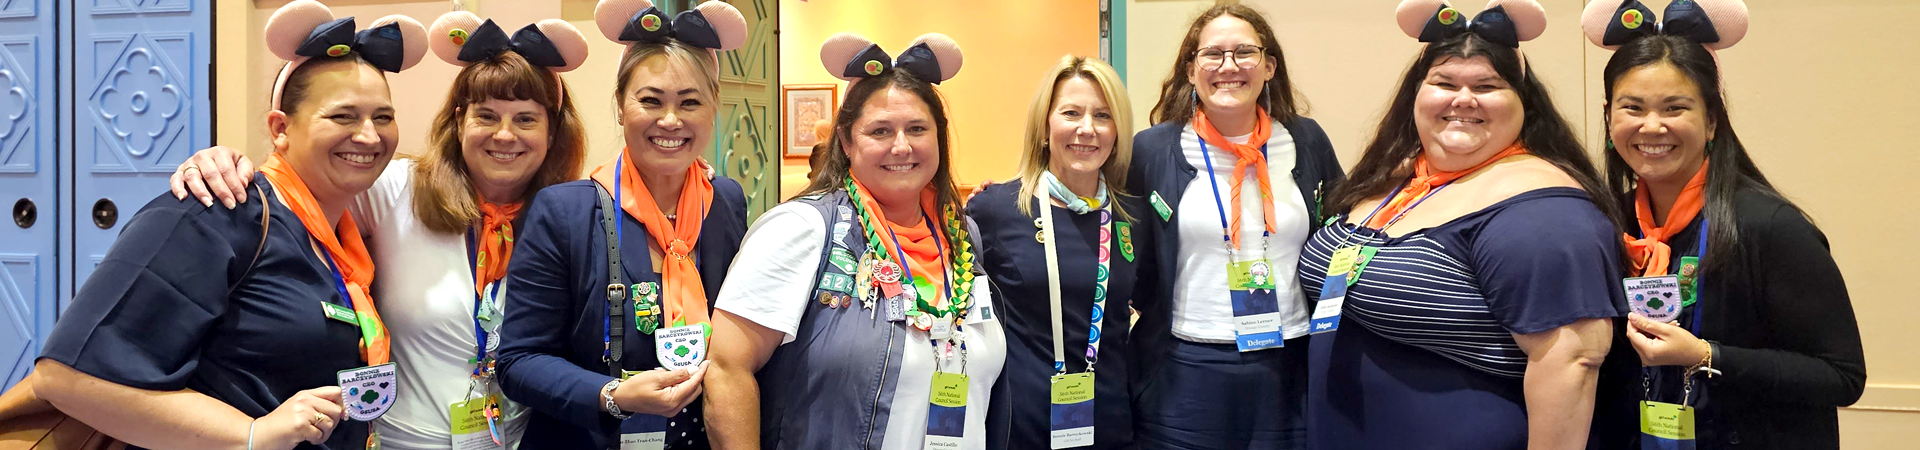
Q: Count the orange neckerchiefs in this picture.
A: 7